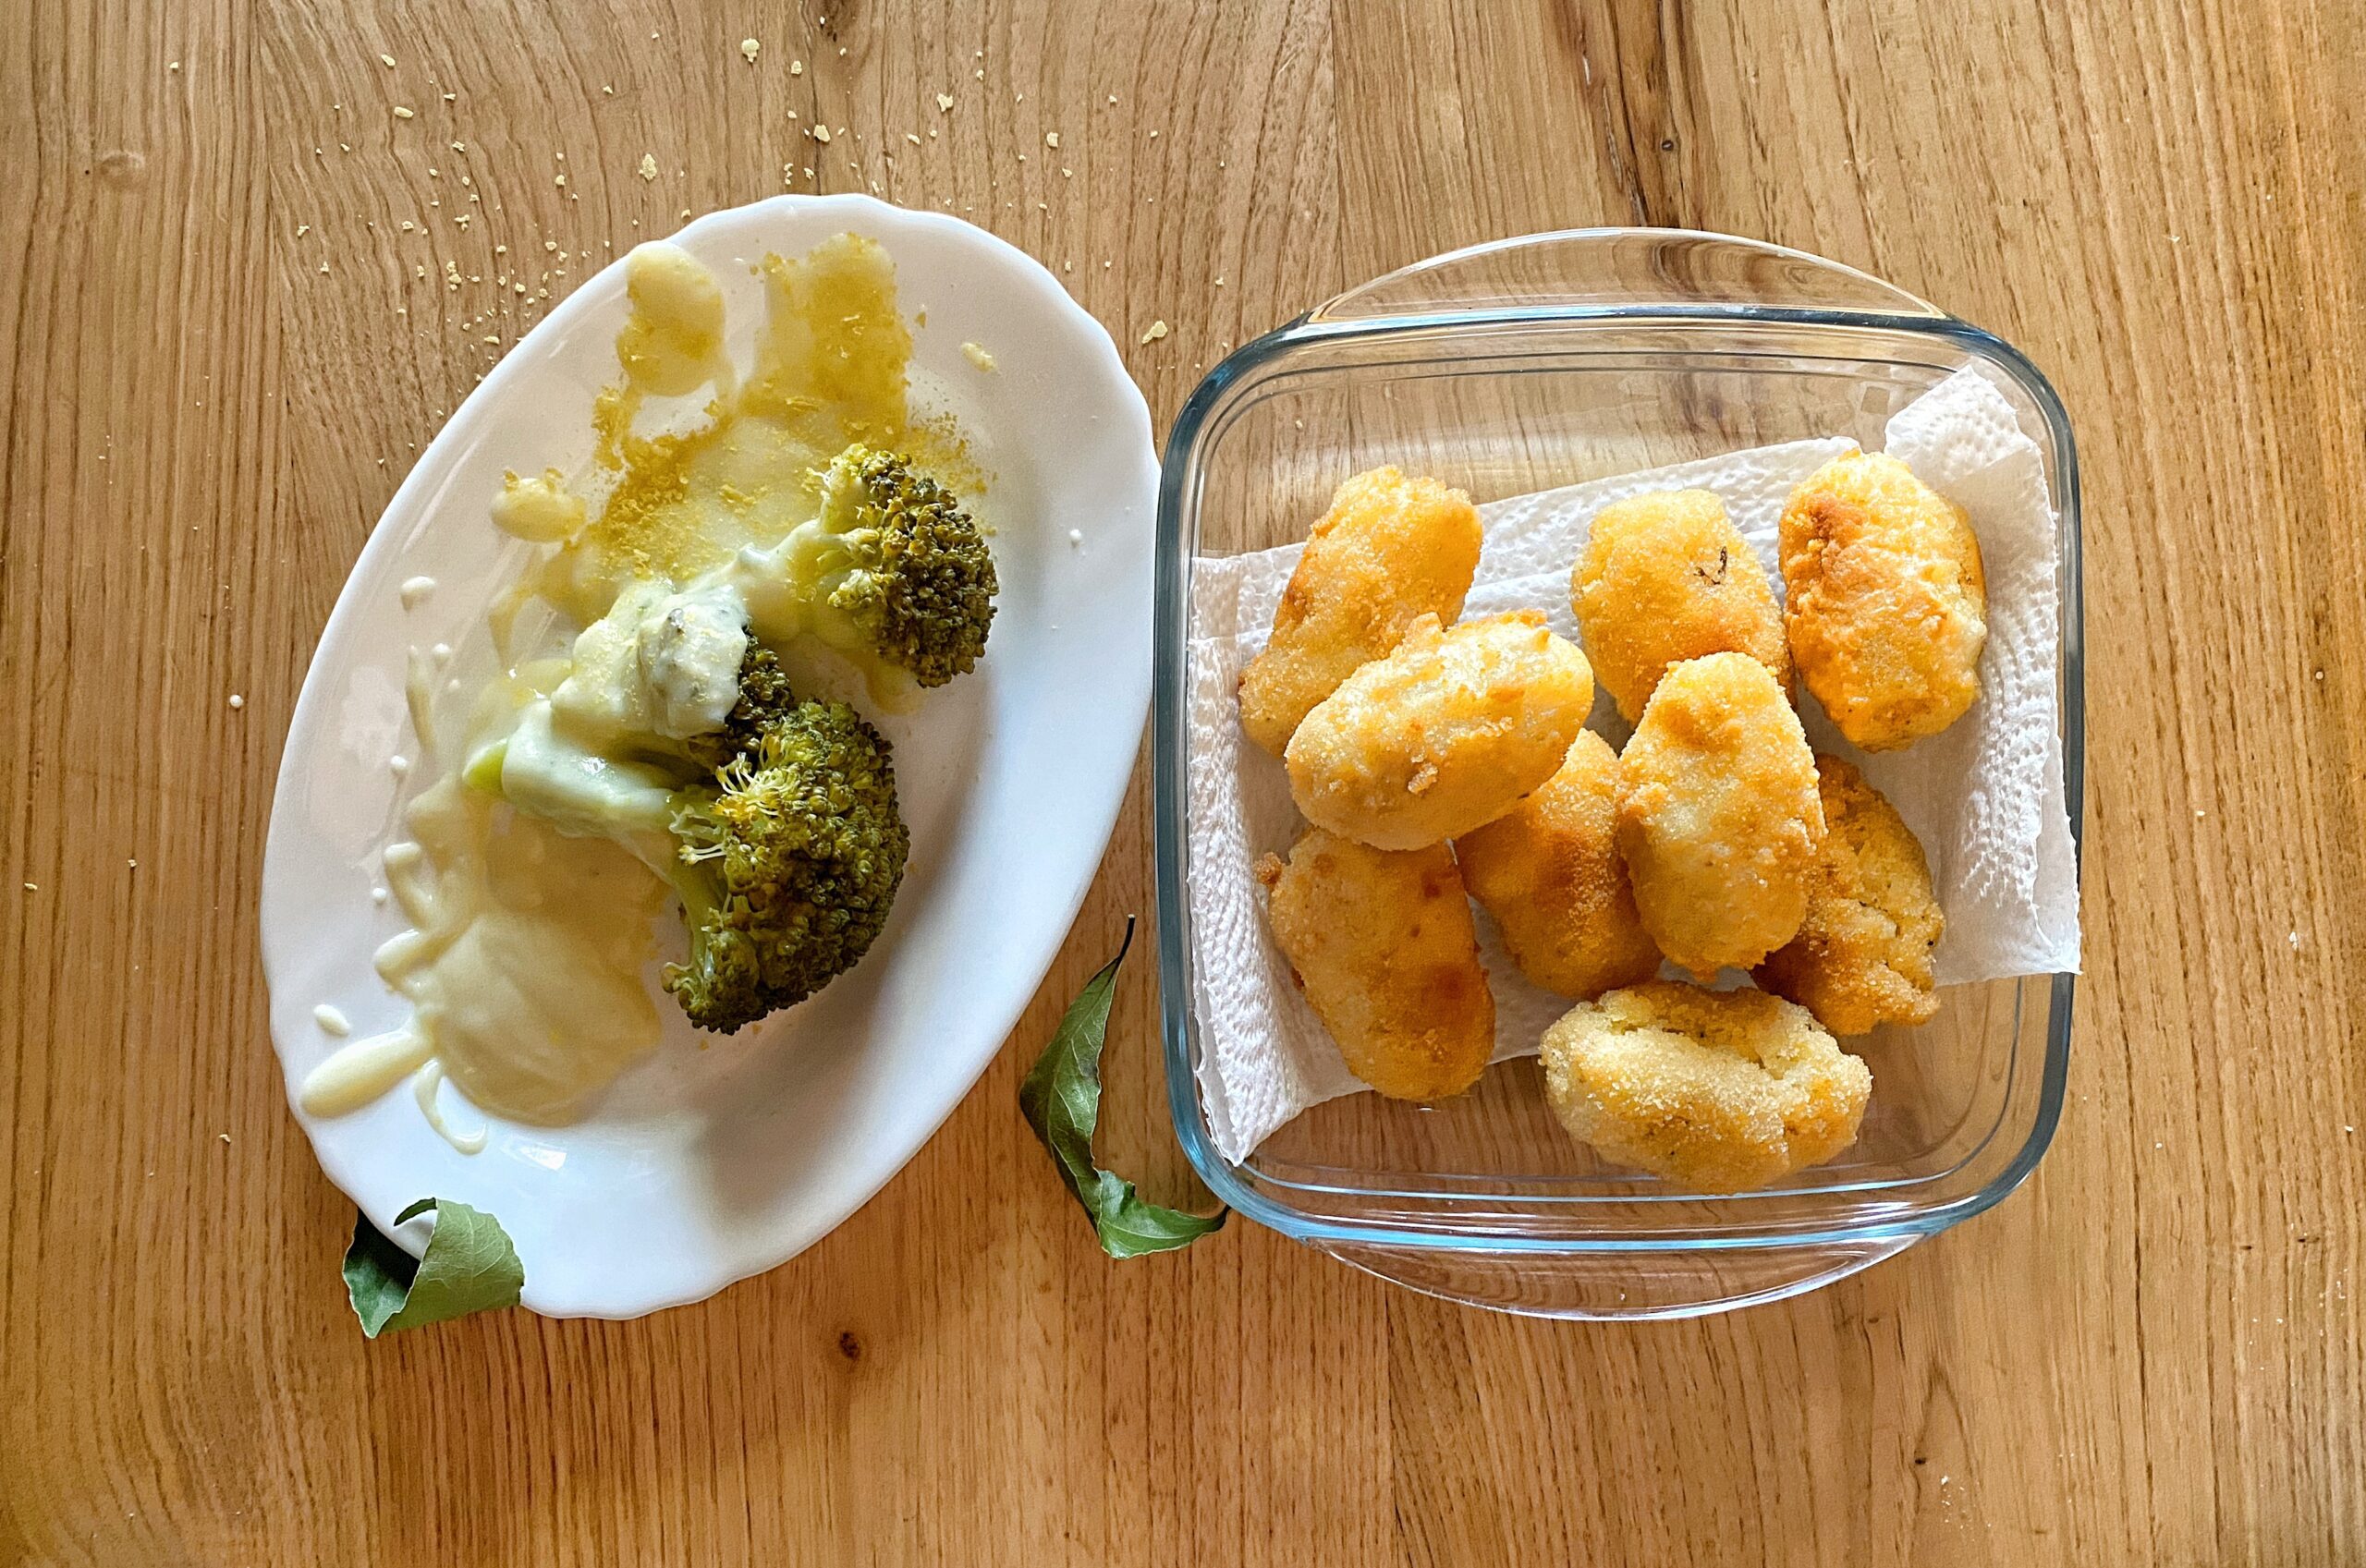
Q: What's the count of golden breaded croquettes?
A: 9